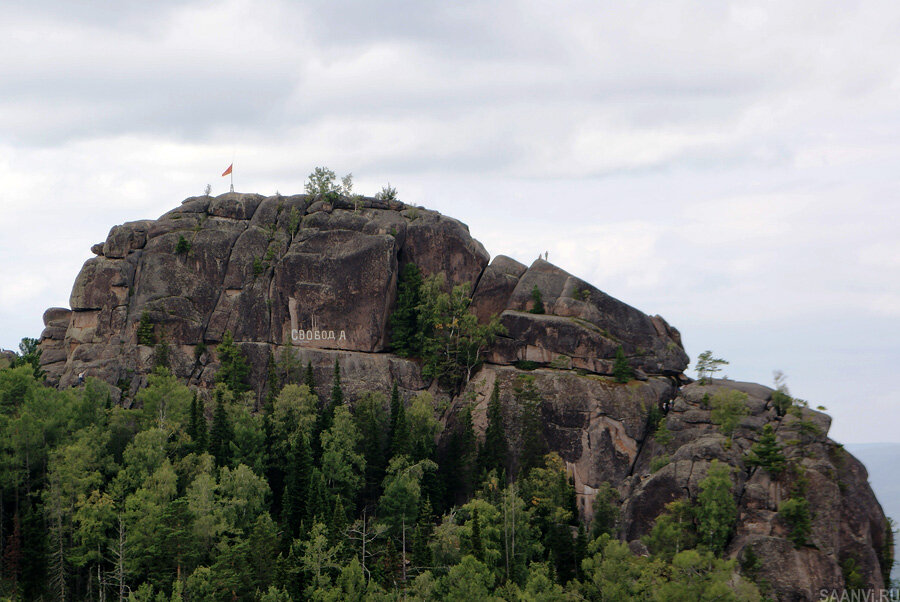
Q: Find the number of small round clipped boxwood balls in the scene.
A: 0